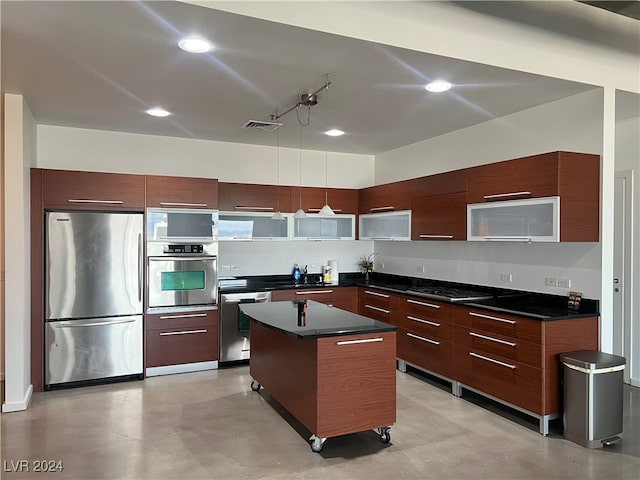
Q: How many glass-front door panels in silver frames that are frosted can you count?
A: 5